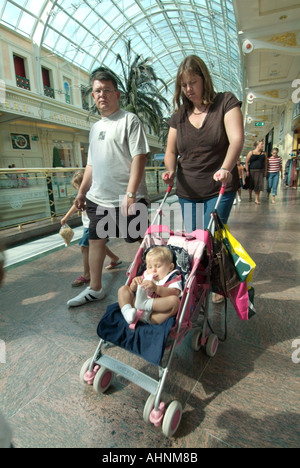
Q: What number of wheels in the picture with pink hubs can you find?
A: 6